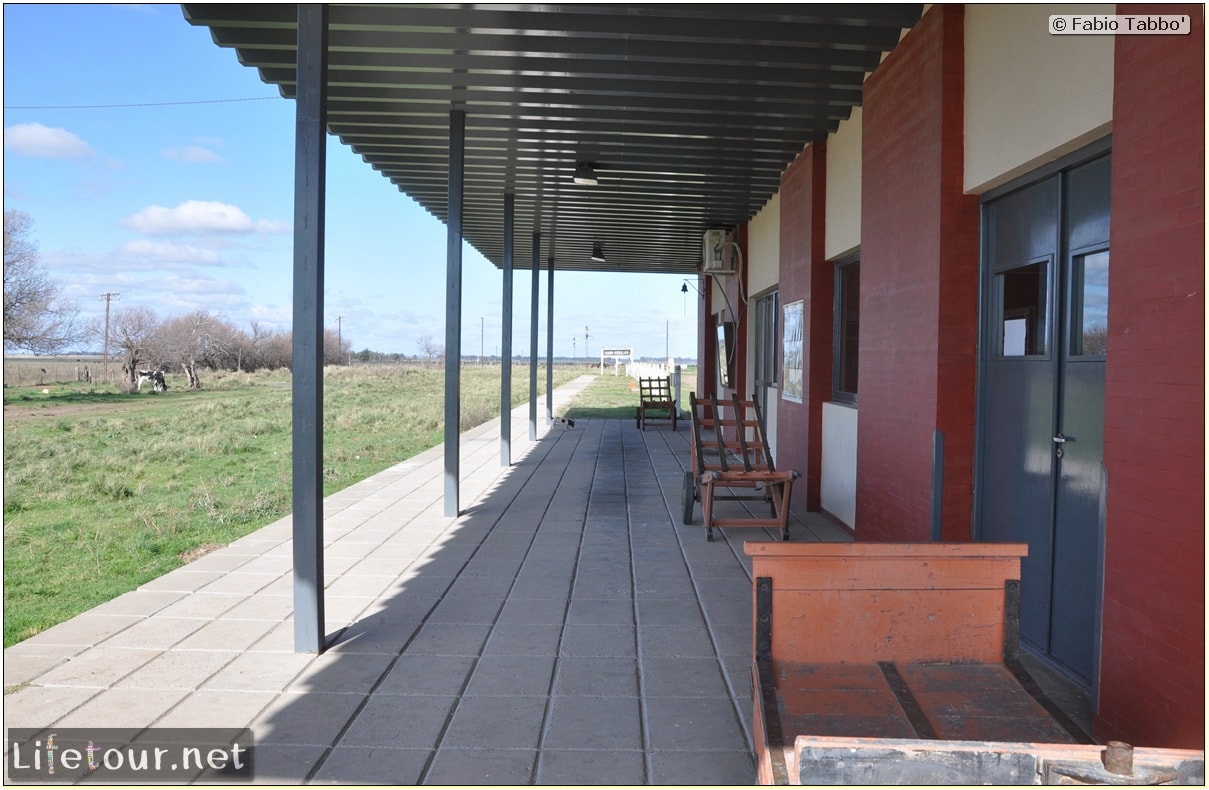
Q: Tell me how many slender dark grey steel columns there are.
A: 5